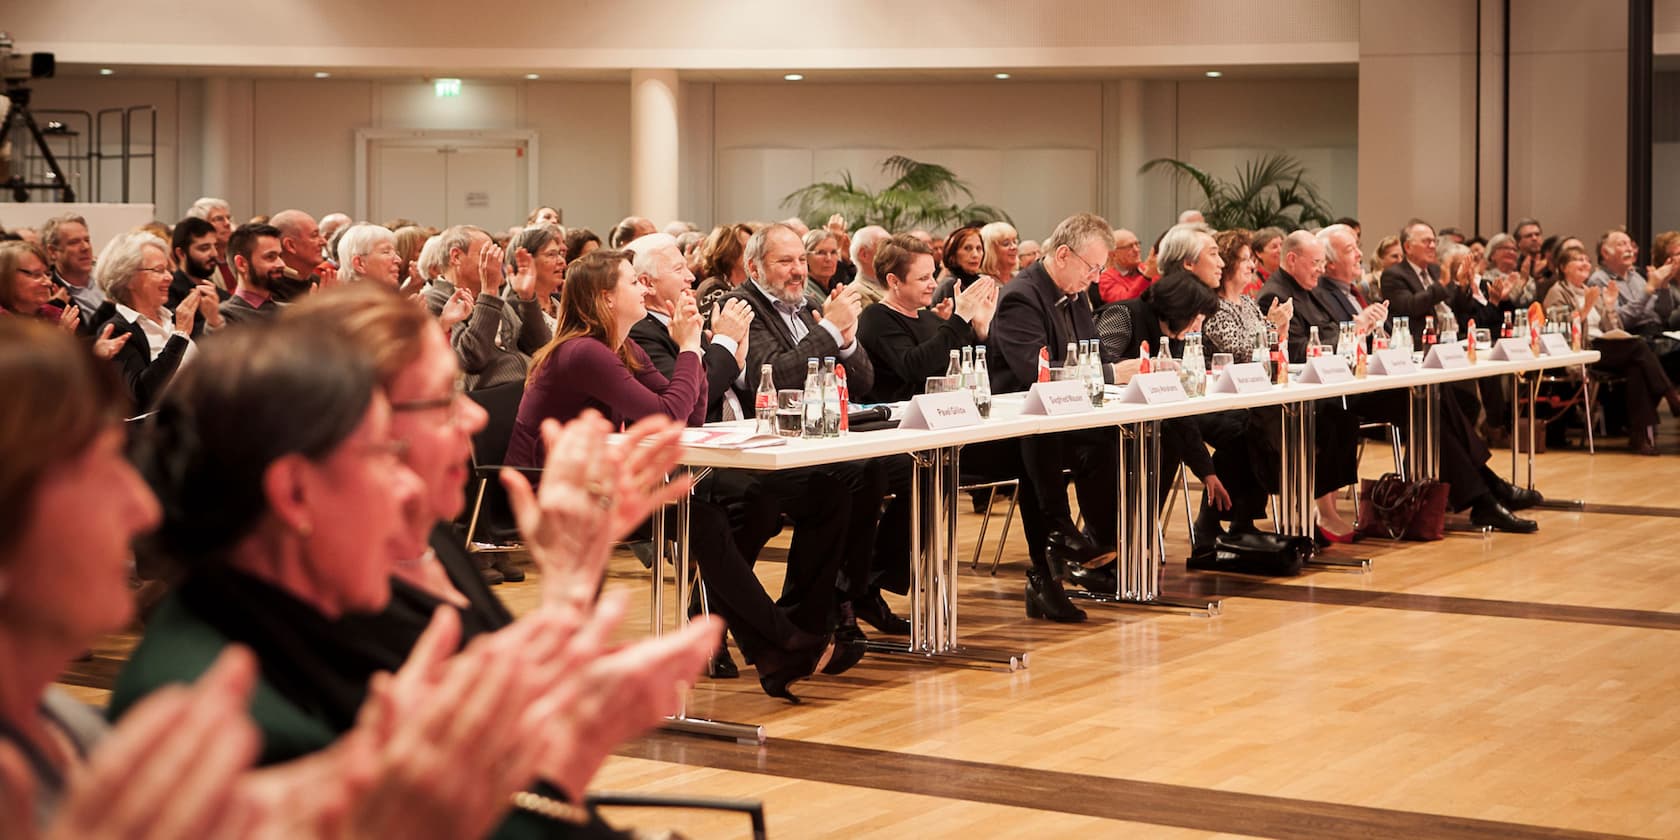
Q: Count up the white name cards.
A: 9